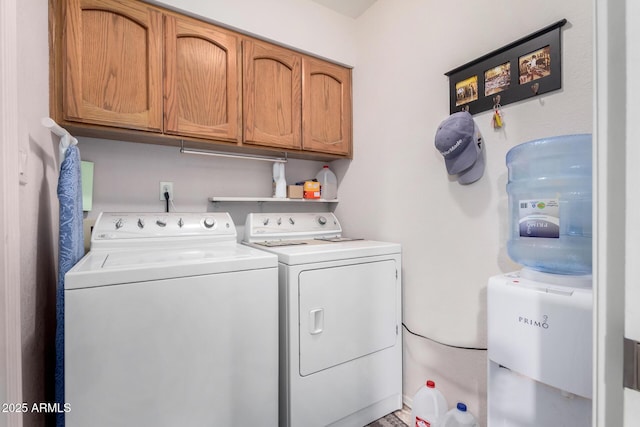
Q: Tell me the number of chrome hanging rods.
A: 1